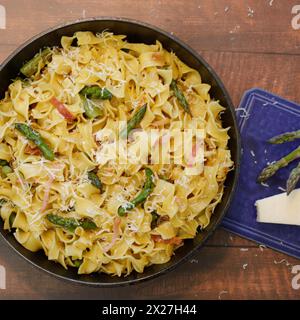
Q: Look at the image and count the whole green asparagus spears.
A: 3